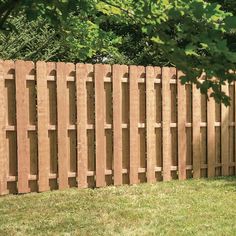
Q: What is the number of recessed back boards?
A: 14